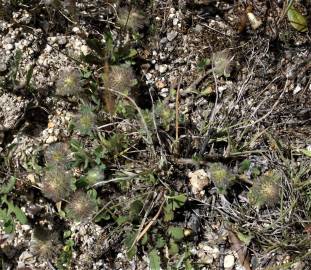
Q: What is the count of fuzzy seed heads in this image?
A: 12